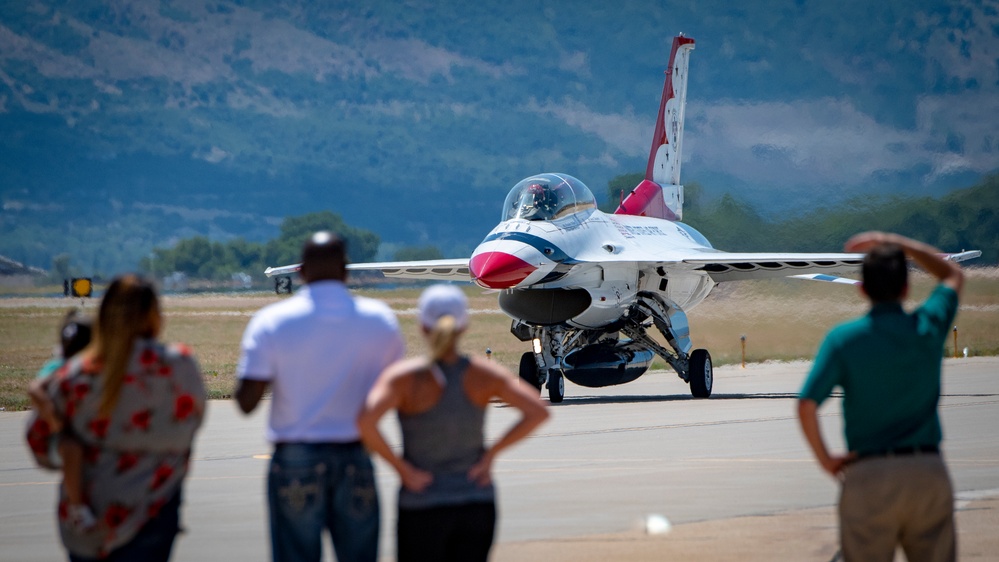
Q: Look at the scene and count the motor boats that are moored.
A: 0